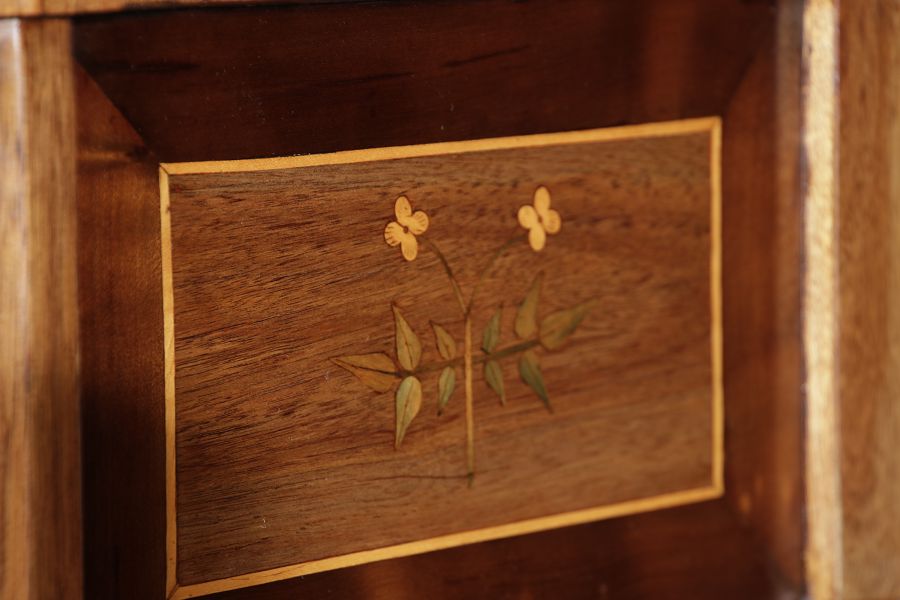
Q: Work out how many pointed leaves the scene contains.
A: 10